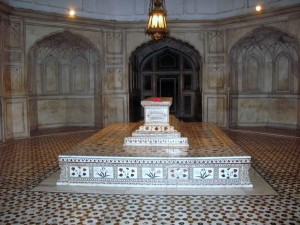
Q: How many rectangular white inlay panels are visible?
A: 7